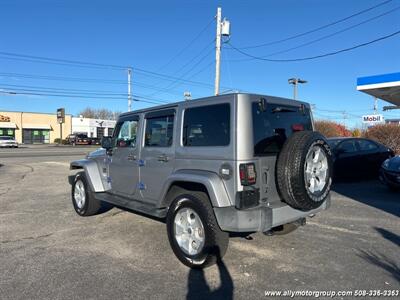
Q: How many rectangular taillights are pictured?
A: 1